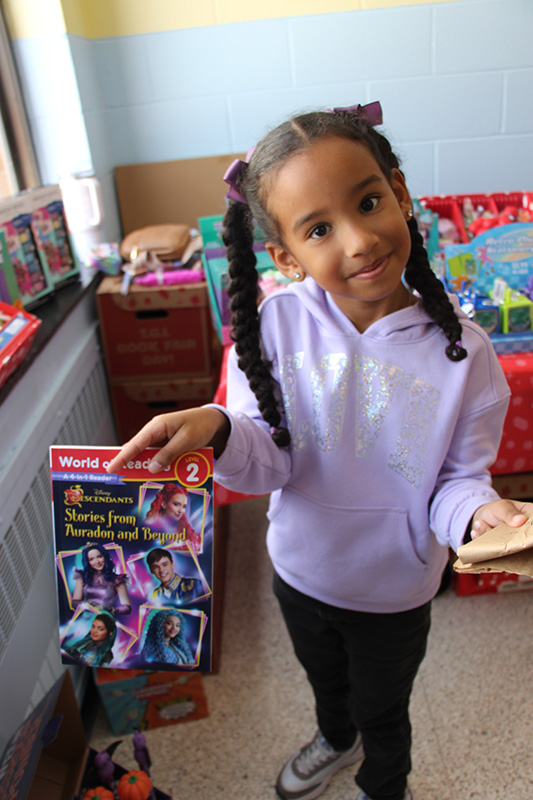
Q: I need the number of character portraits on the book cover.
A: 5